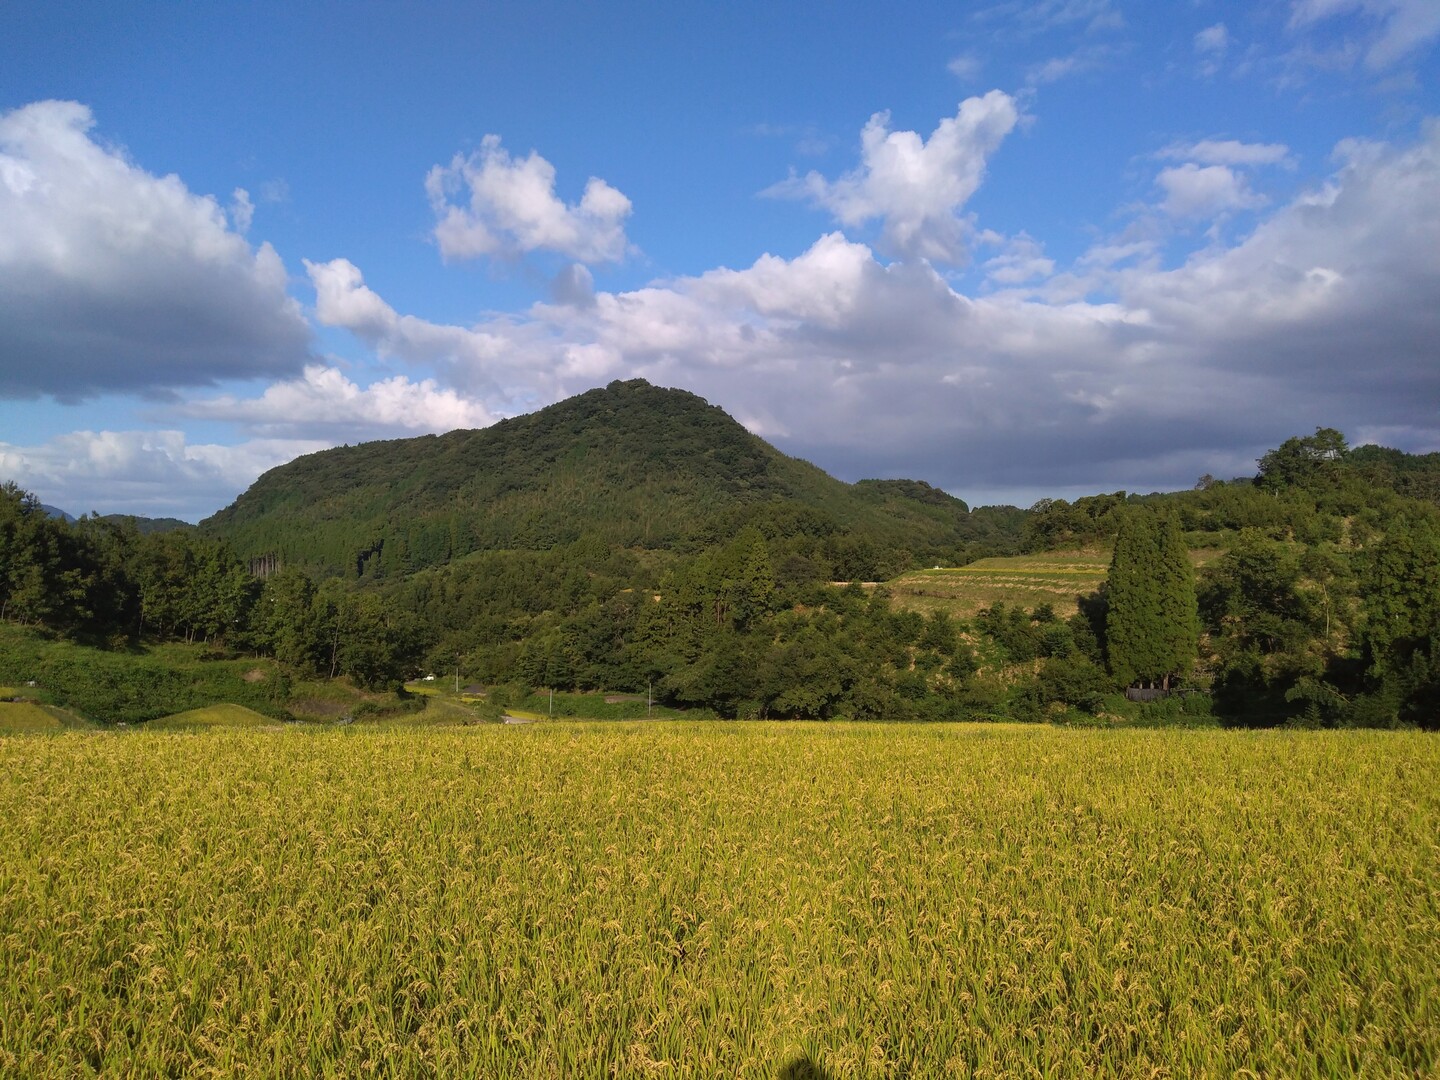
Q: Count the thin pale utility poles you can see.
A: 3